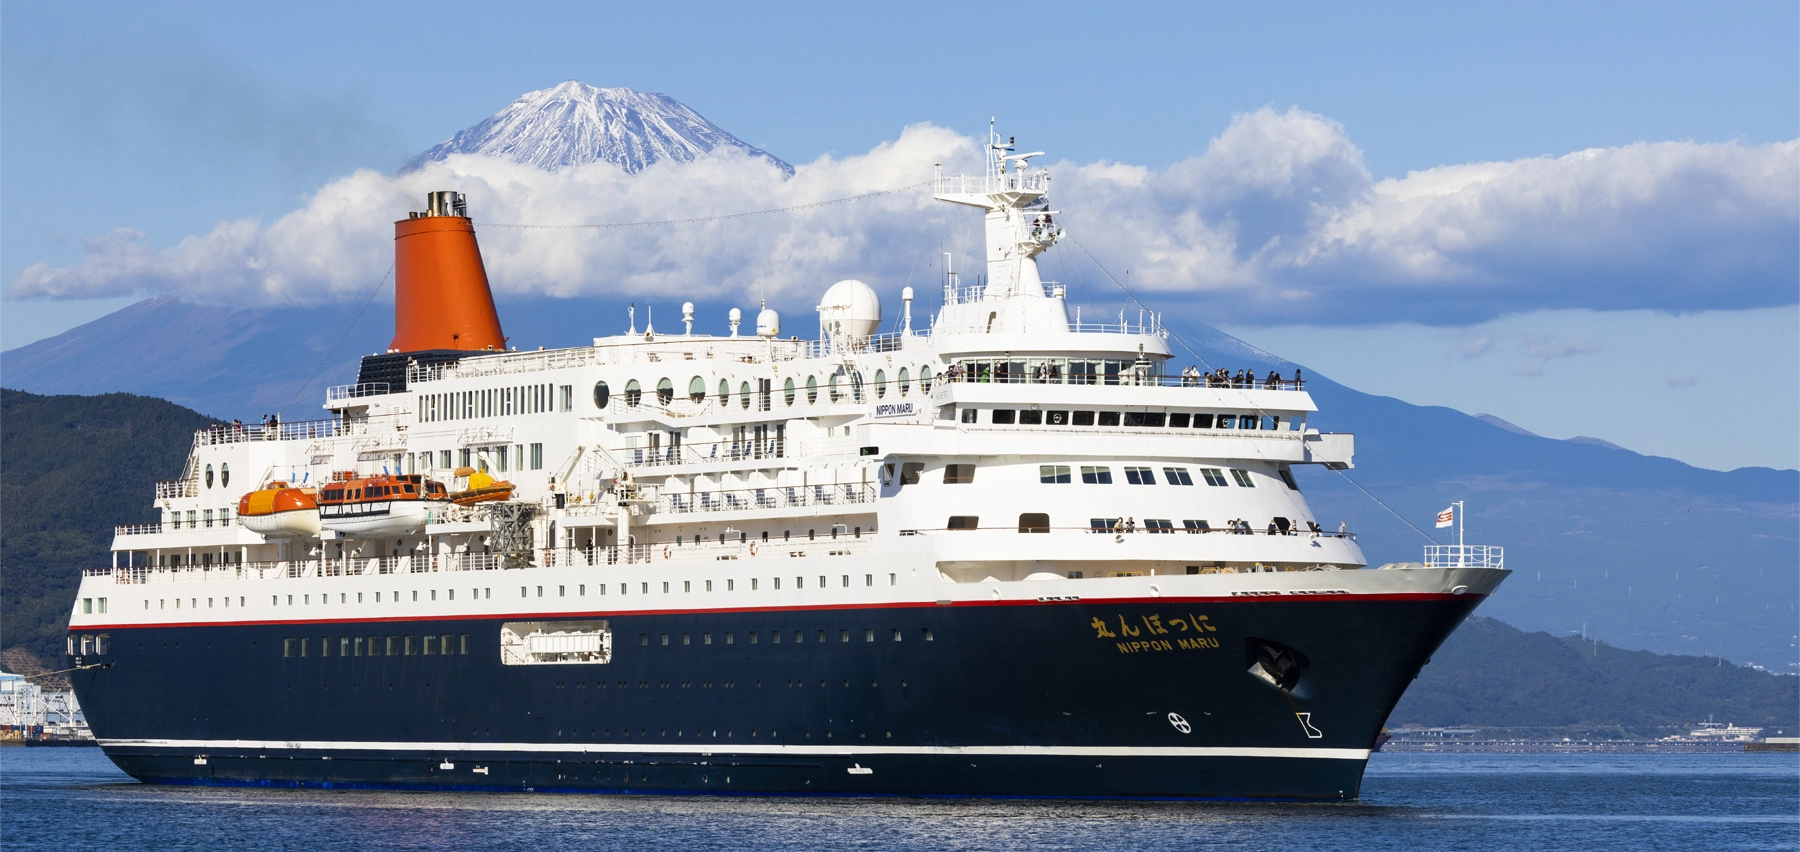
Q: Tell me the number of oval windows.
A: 15